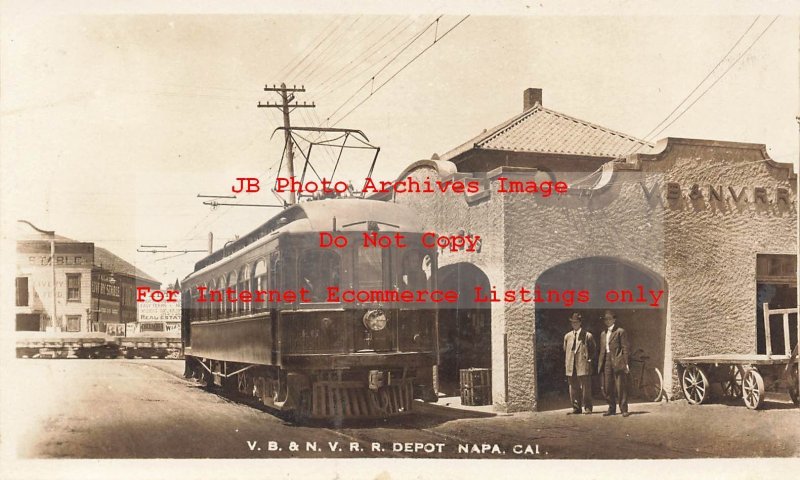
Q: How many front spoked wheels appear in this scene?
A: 2